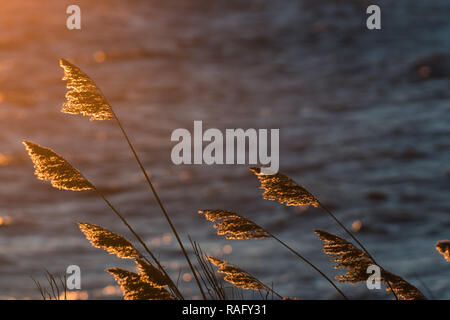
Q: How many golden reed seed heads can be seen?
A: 11